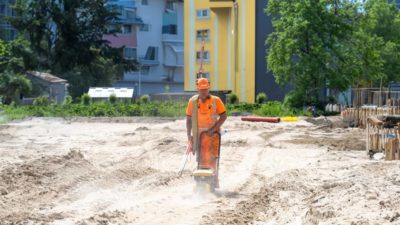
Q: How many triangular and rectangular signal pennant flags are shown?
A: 0